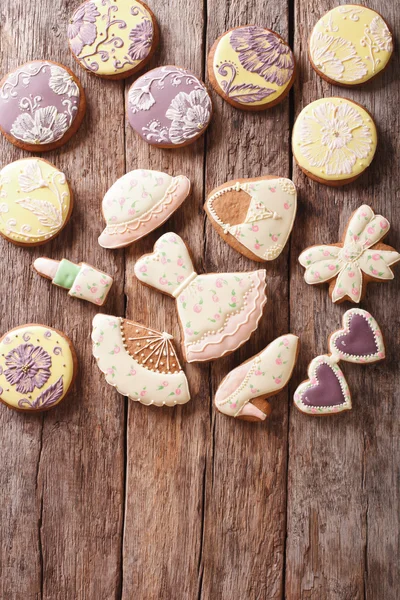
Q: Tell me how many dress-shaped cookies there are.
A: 1